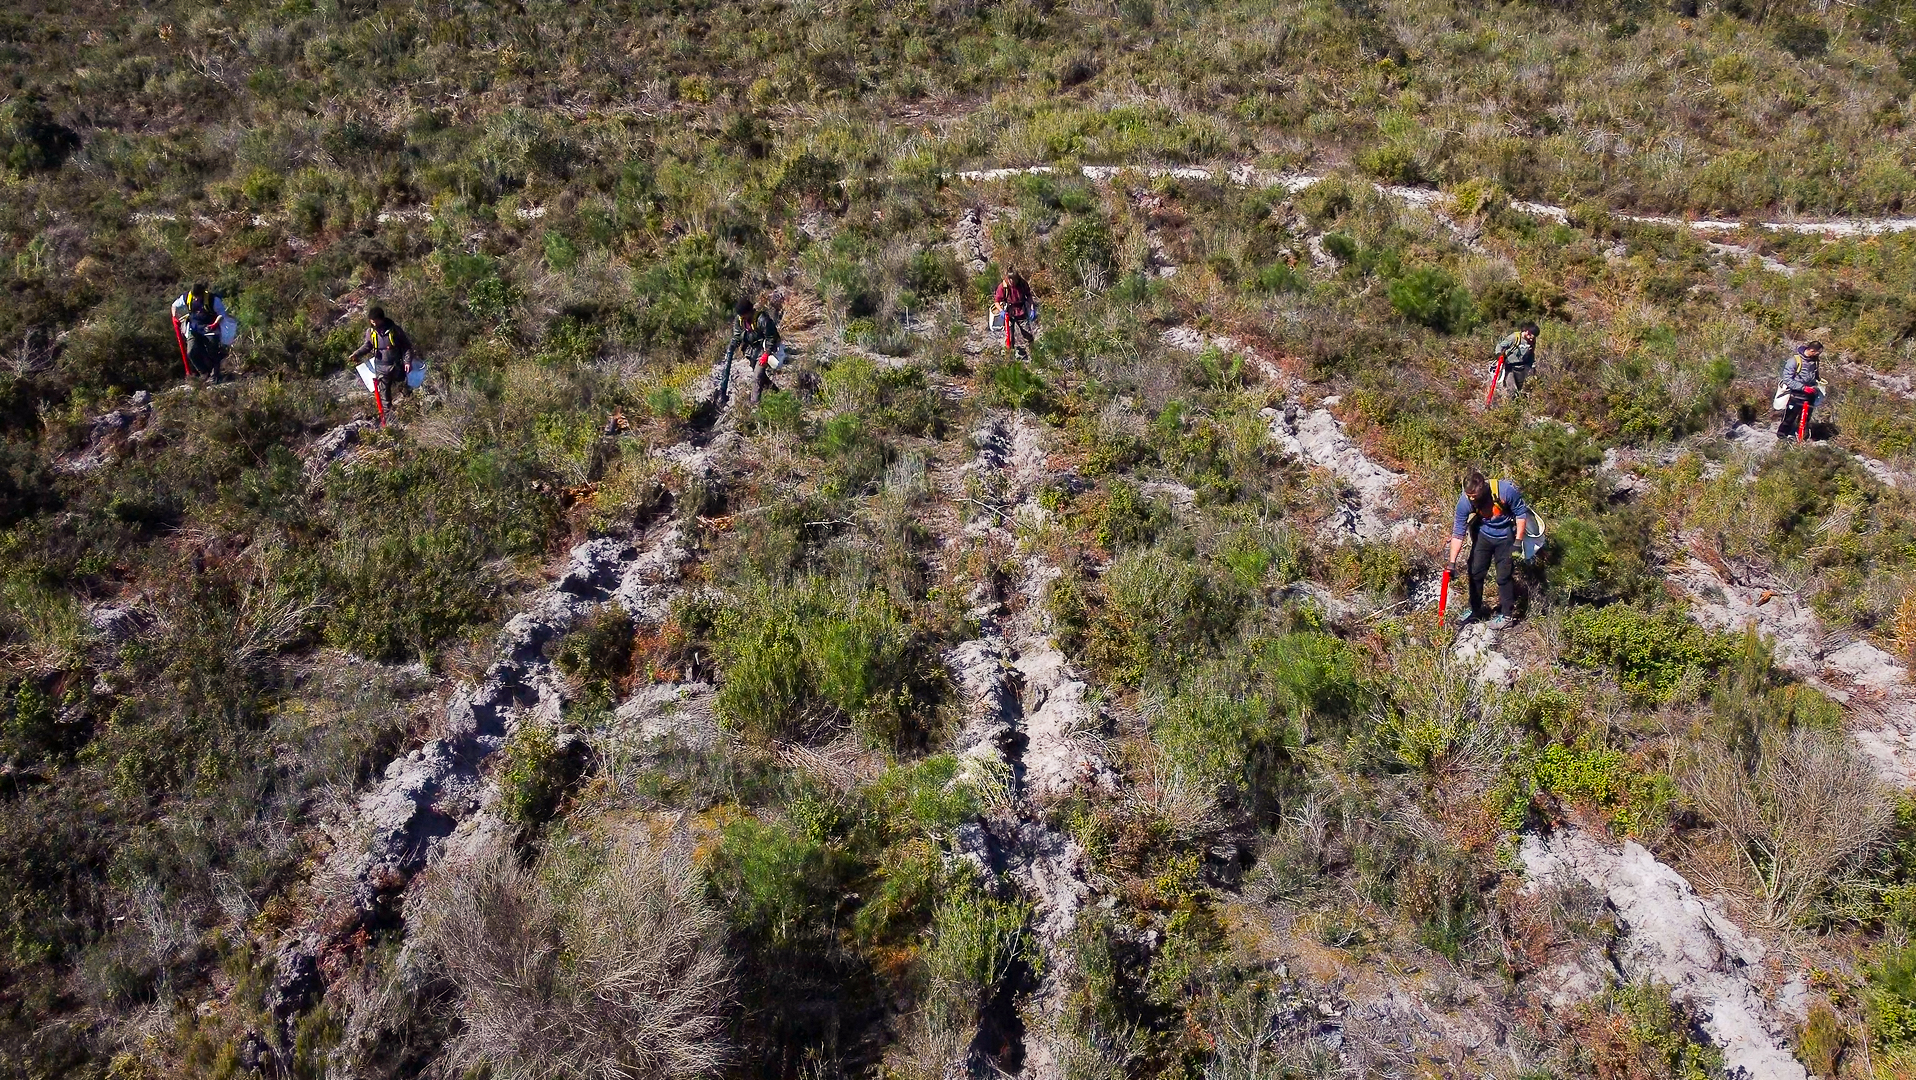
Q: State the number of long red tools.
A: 6